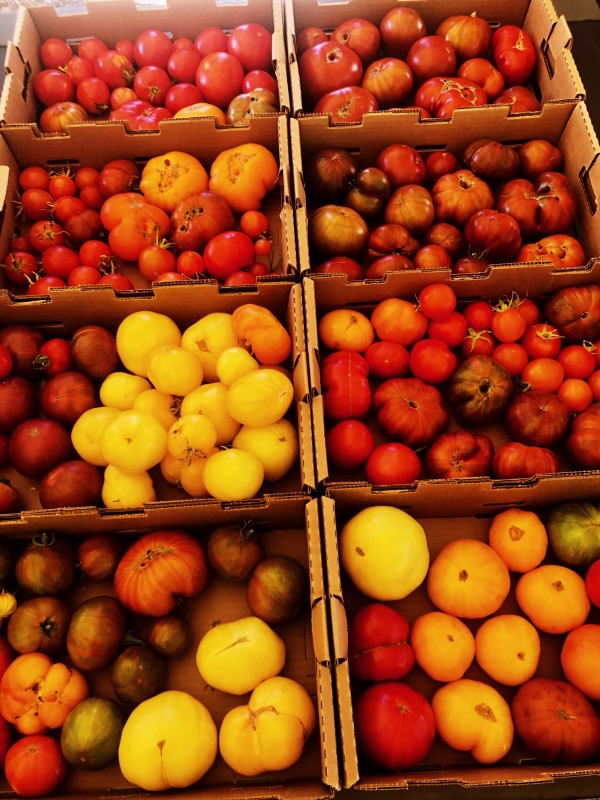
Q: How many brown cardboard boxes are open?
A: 8